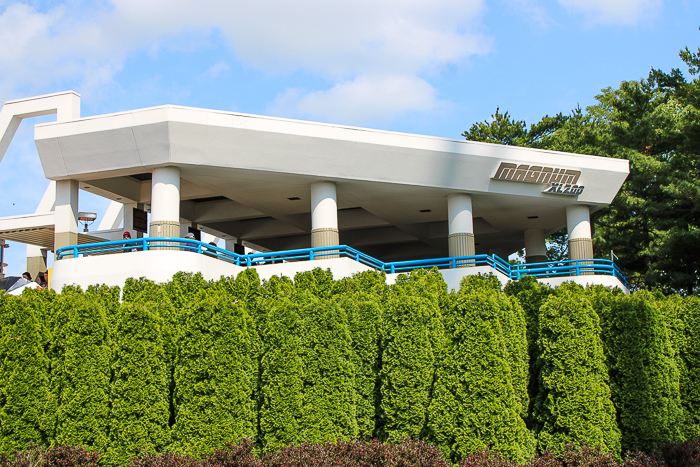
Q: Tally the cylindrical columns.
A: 5